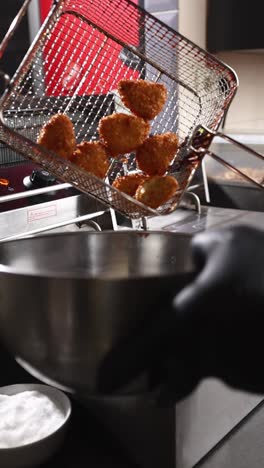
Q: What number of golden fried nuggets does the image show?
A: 7